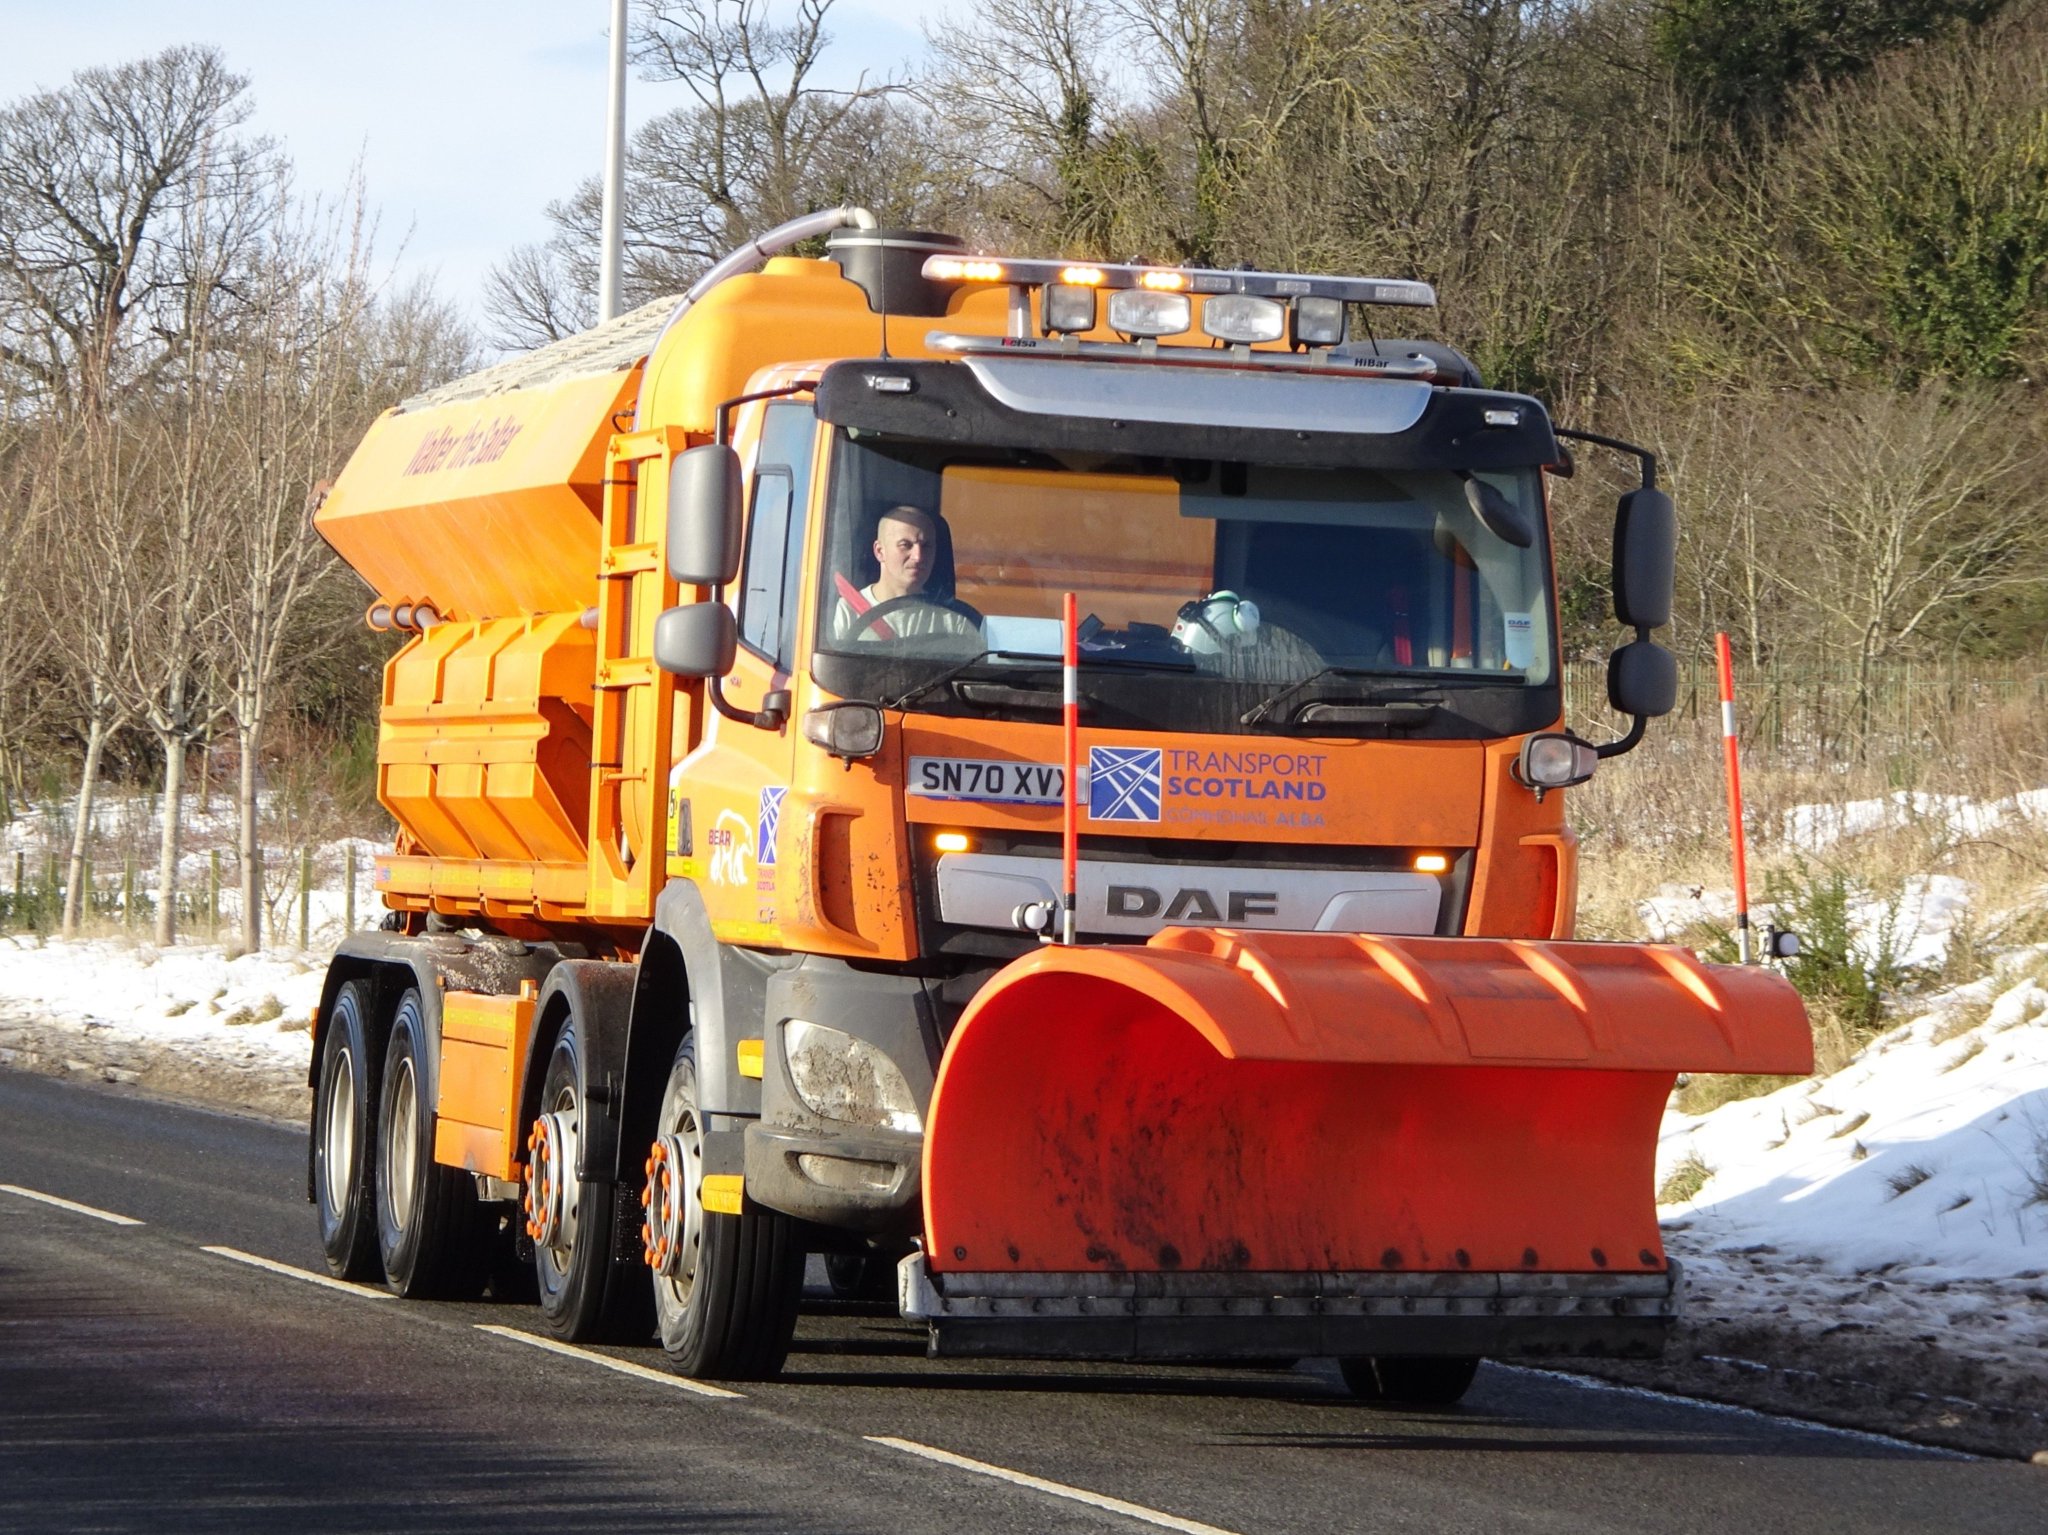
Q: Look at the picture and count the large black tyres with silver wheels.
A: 4